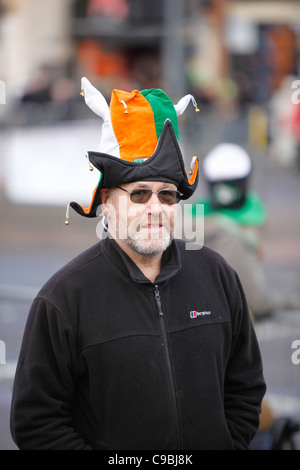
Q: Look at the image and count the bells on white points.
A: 2